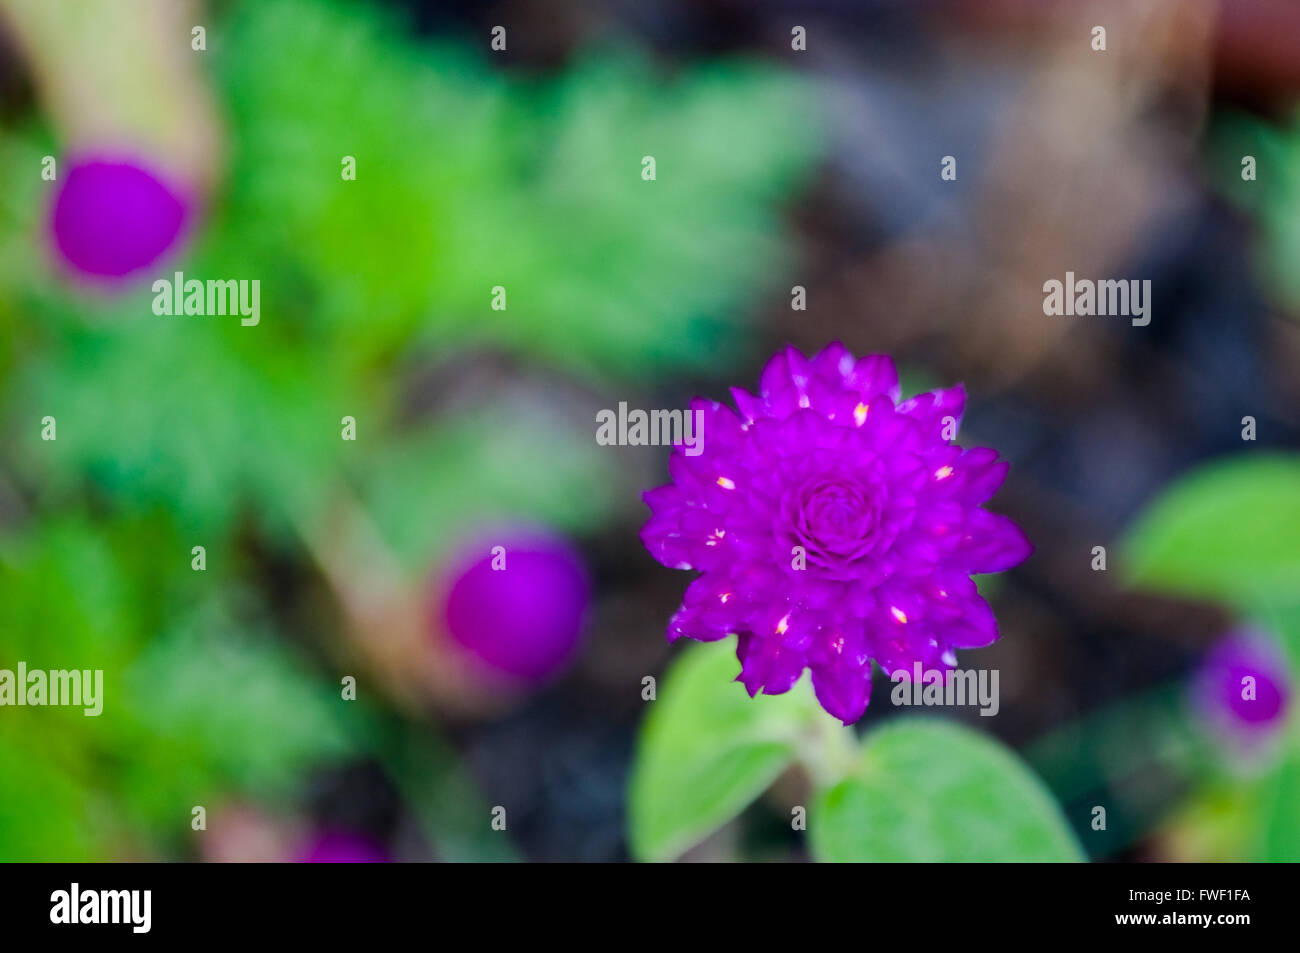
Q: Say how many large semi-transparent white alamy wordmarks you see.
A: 5